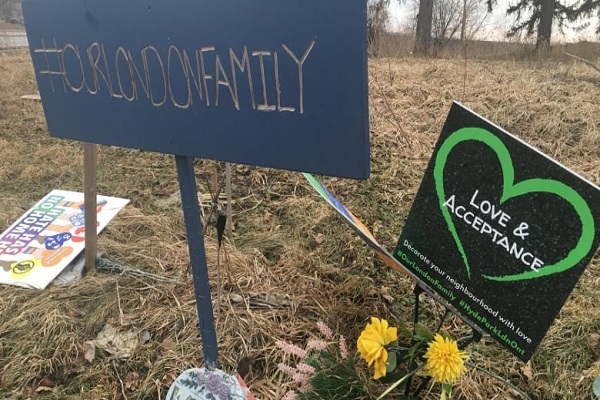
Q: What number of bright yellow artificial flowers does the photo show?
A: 2